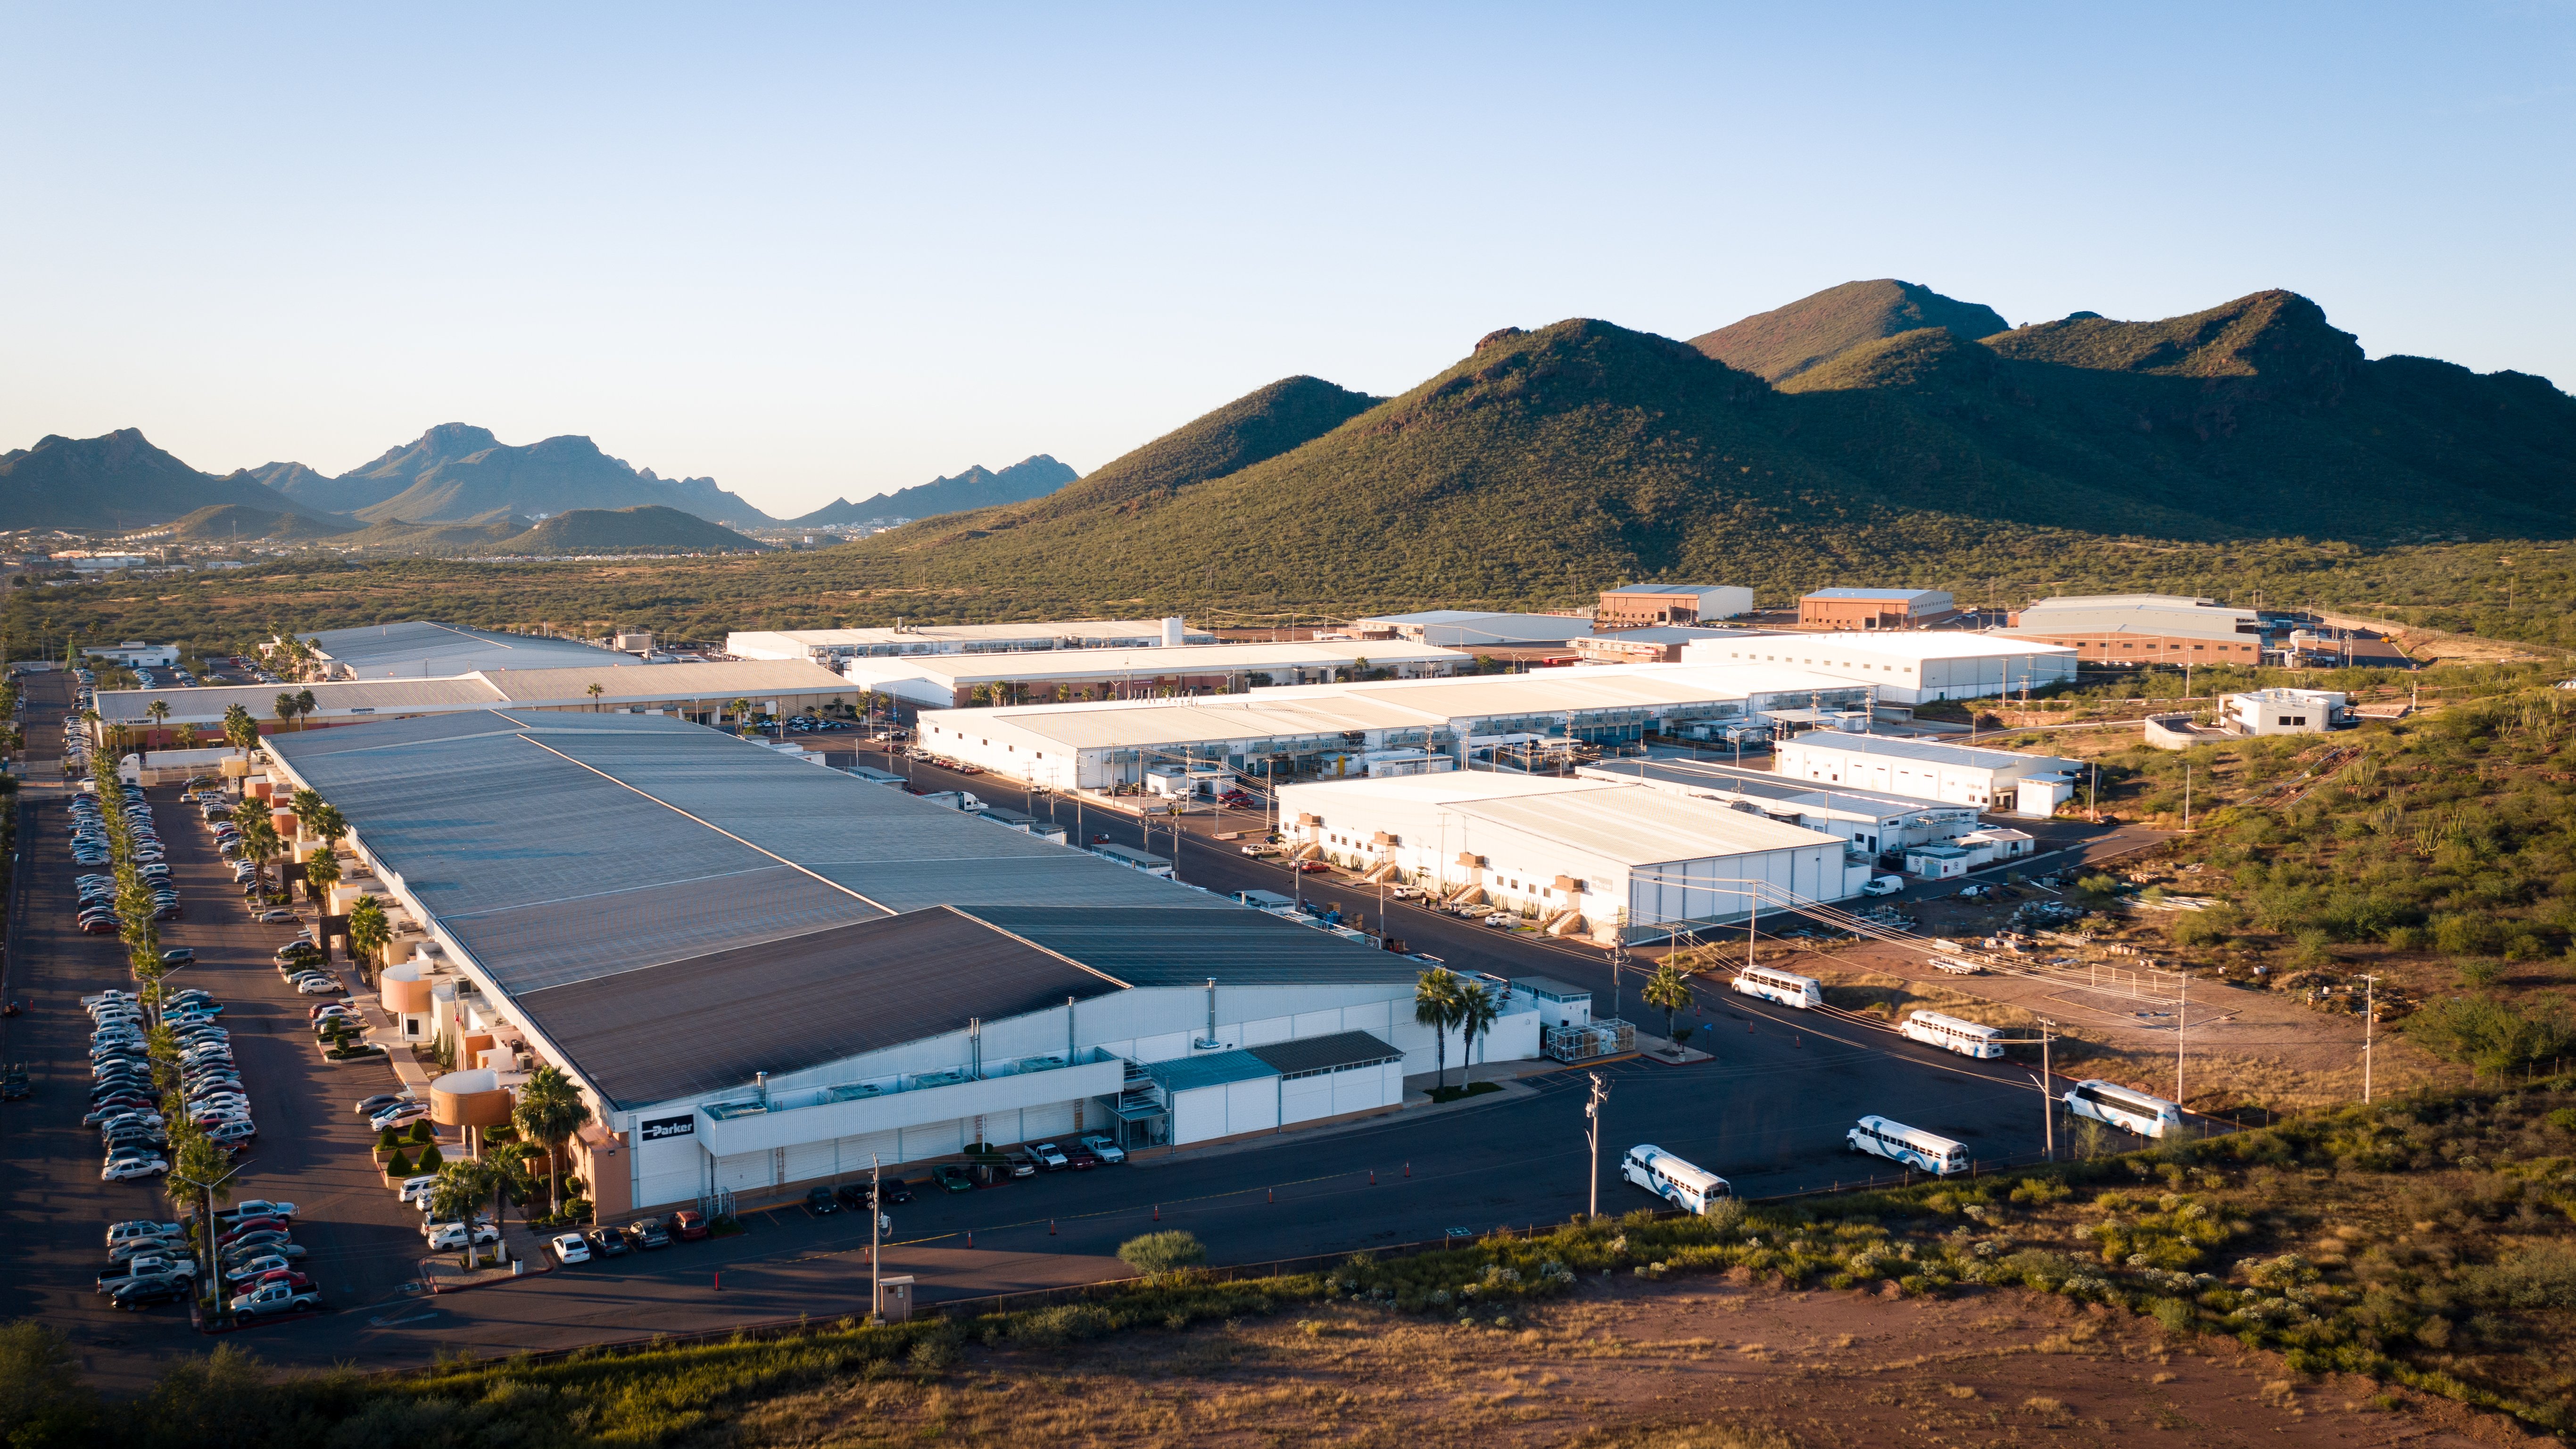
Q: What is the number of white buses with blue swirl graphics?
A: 5